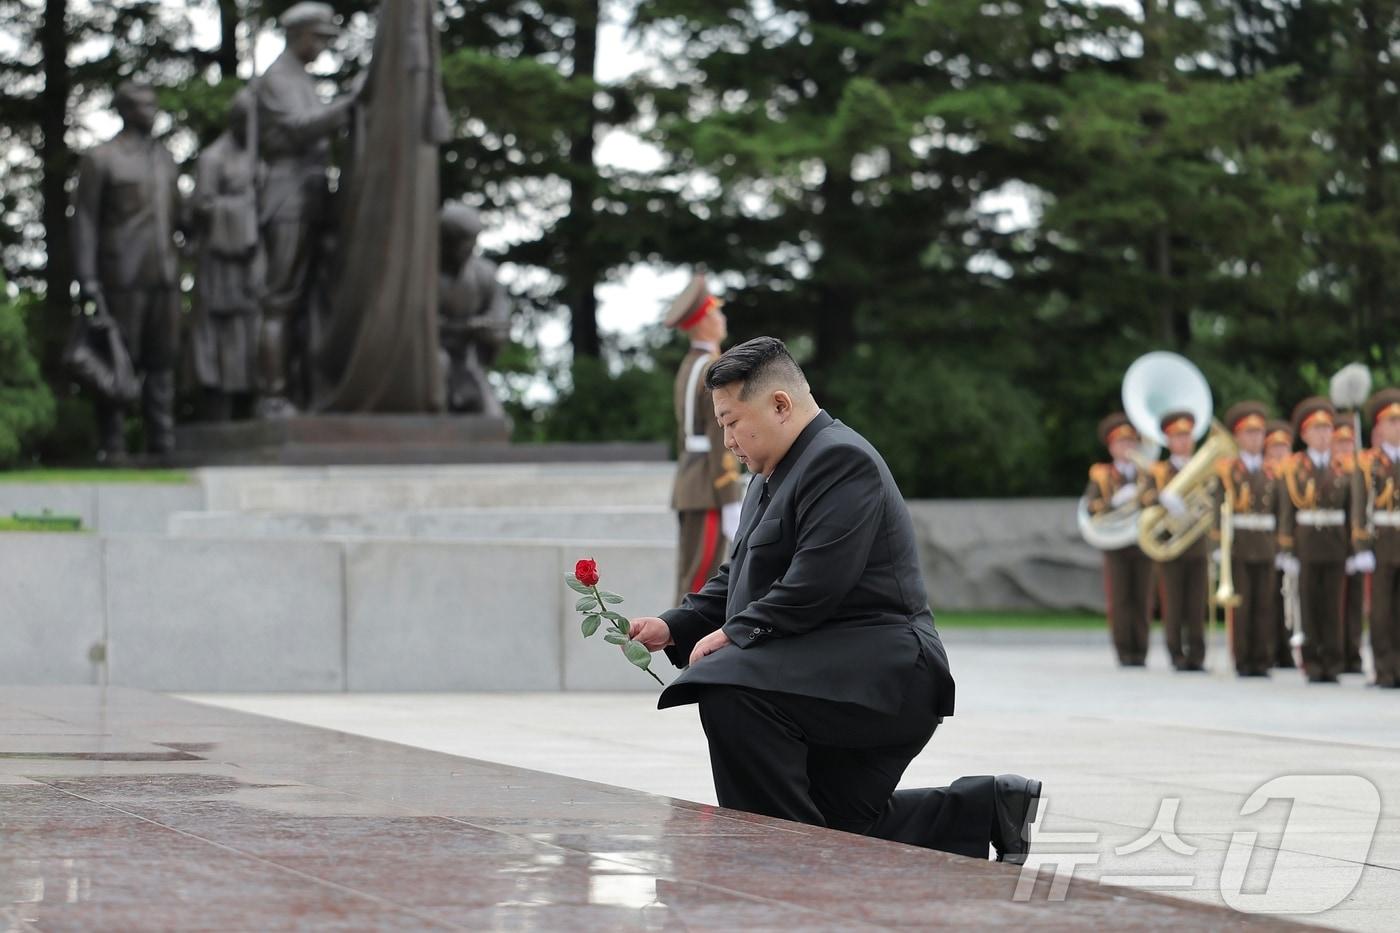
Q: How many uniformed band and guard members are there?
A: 8